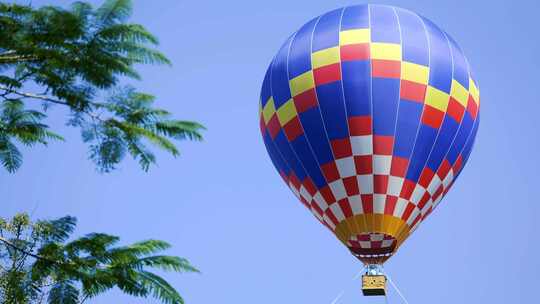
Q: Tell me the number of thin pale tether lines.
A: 2